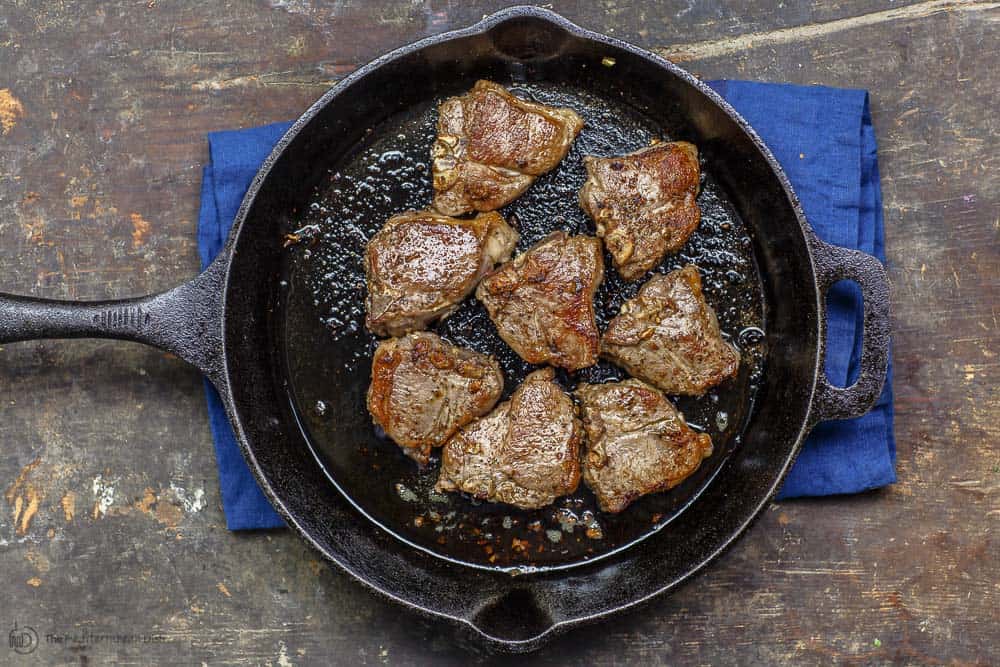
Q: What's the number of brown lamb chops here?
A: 8